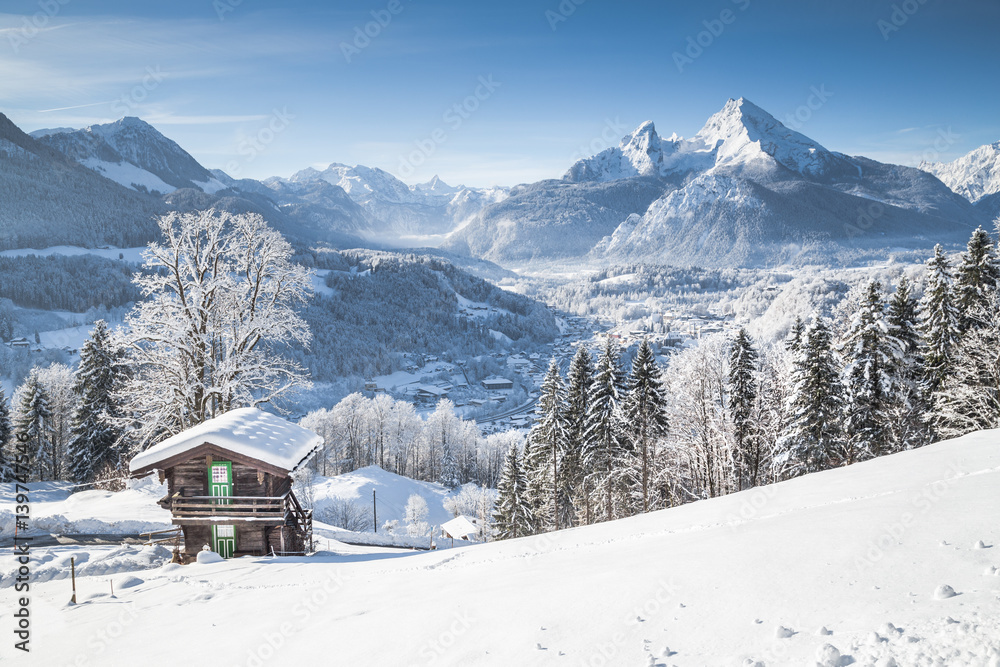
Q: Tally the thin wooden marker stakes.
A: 2